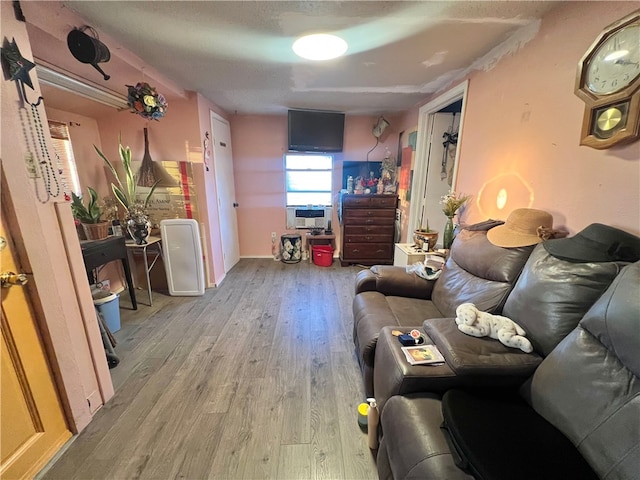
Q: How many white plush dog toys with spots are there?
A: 1